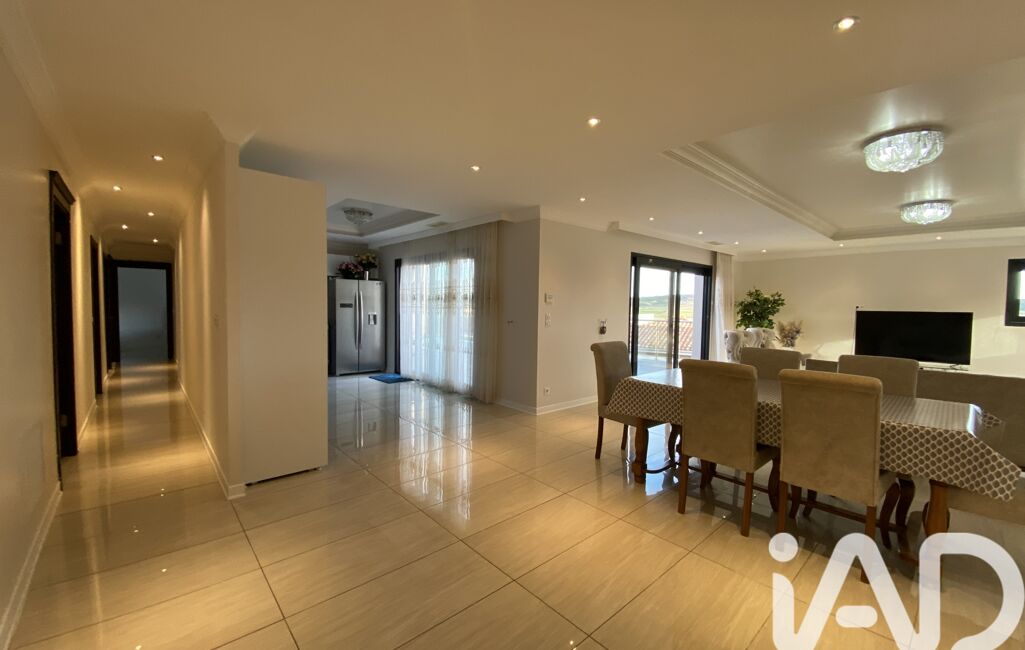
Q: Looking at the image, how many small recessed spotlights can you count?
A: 15